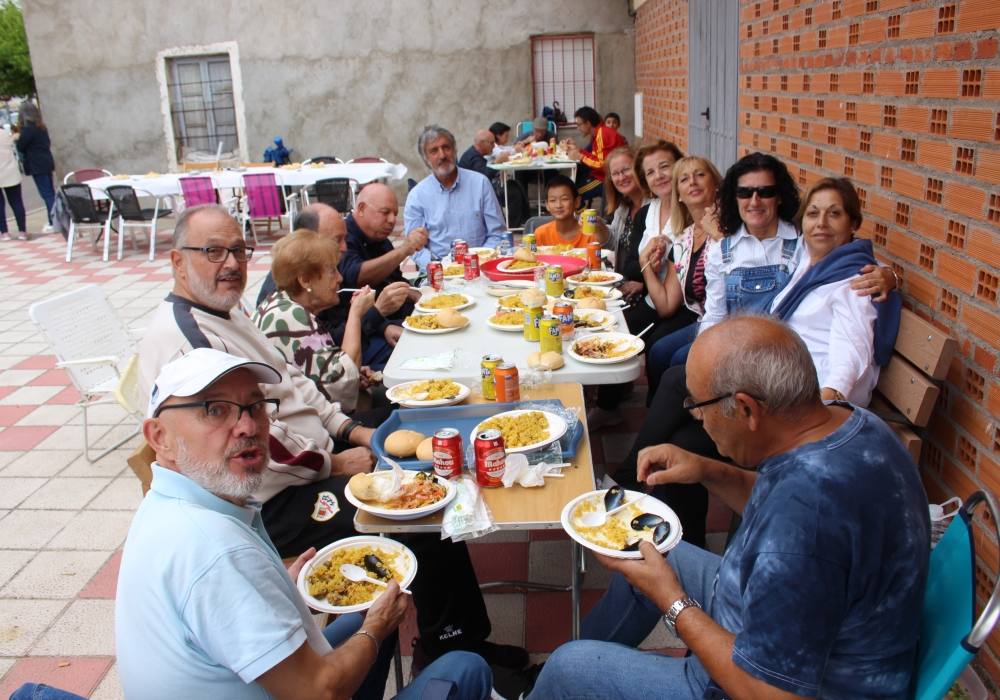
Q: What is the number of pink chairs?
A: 2